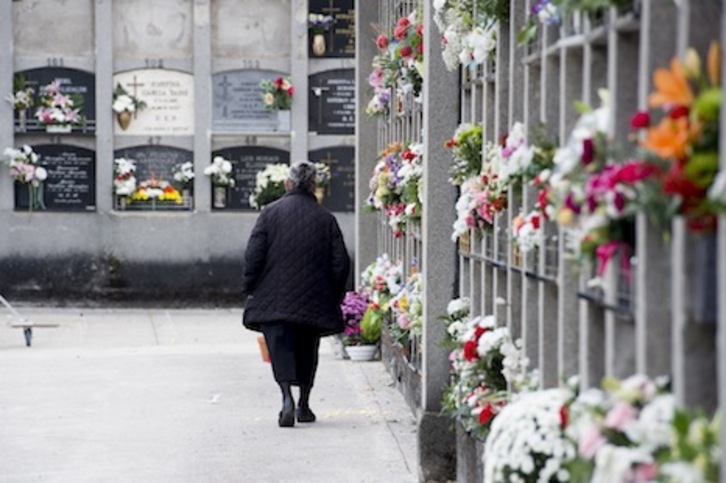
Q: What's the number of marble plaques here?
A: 9